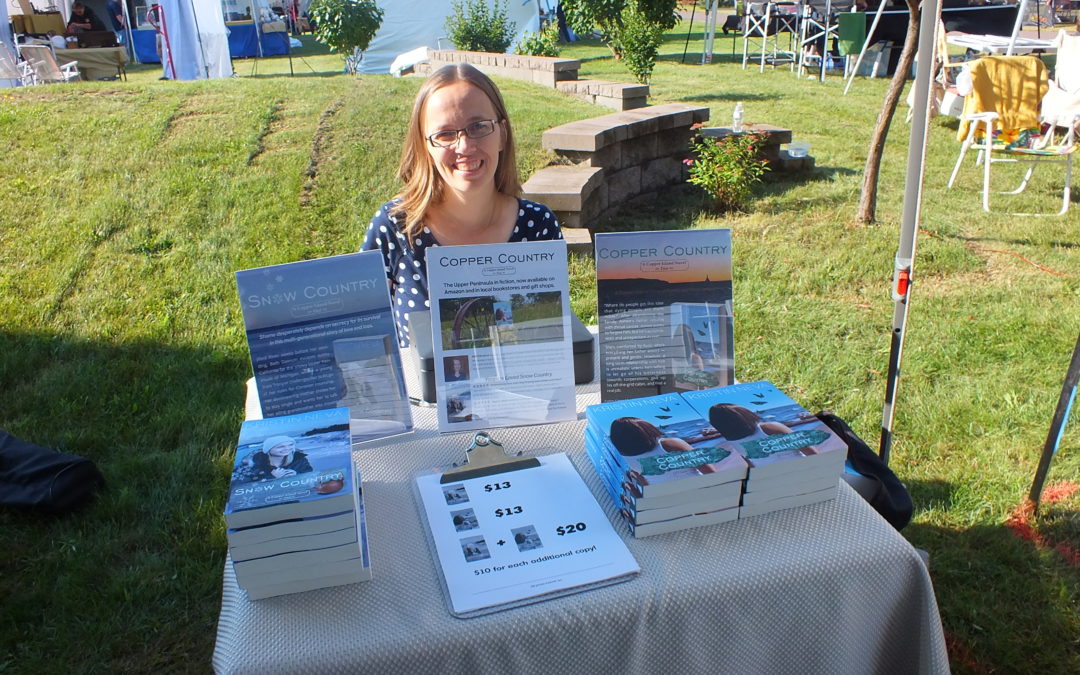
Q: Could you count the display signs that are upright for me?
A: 3